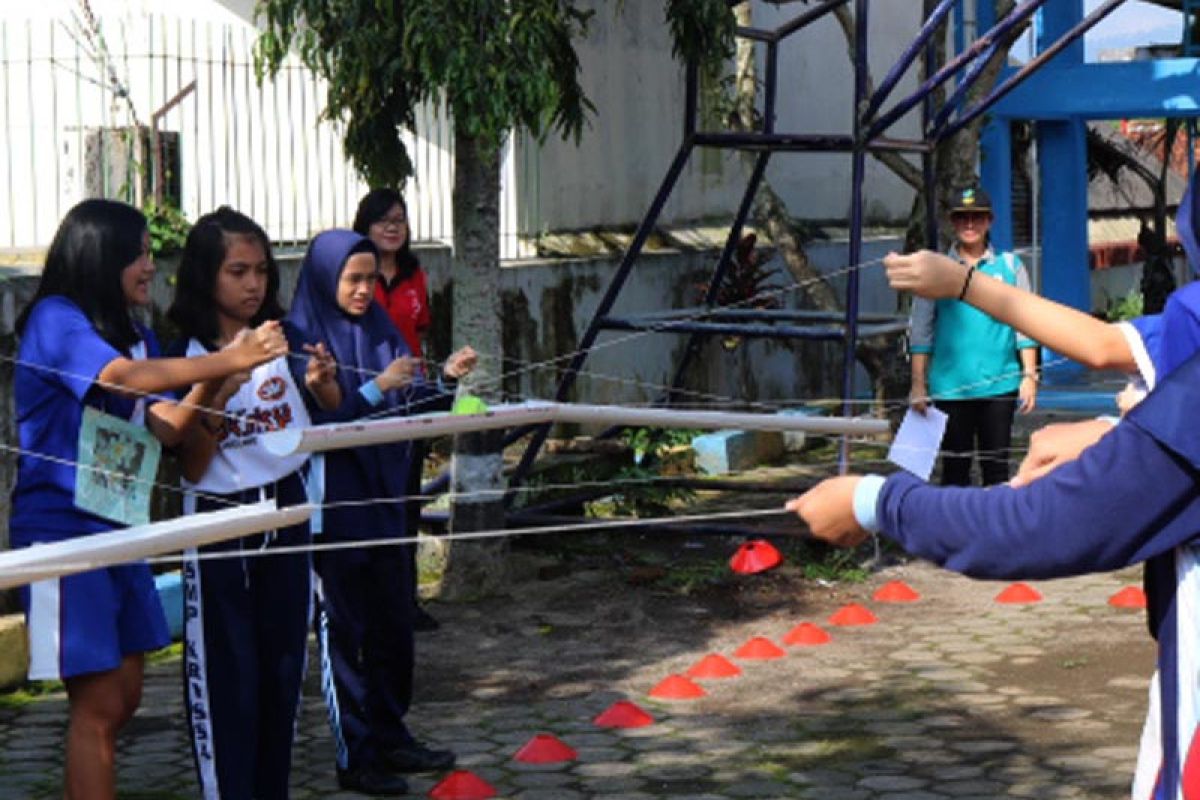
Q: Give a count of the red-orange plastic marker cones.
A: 12